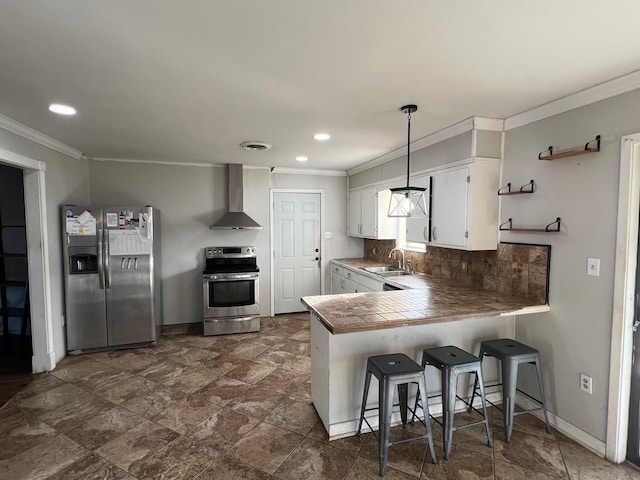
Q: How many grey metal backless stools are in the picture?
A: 3